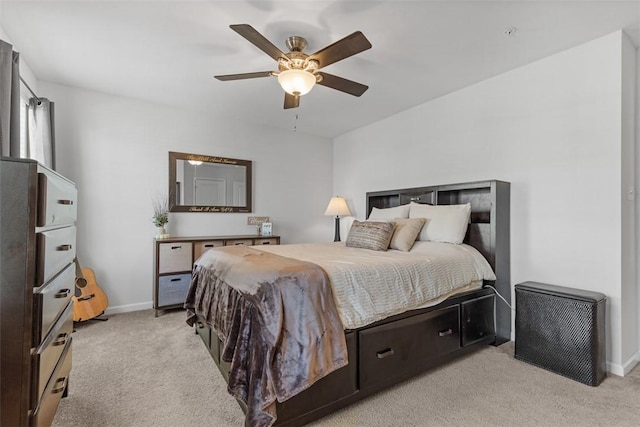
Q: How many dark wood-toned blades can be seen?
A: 5